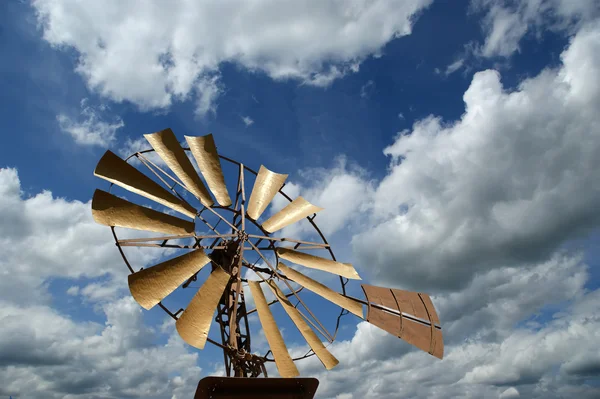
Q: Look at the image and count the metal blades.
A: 12